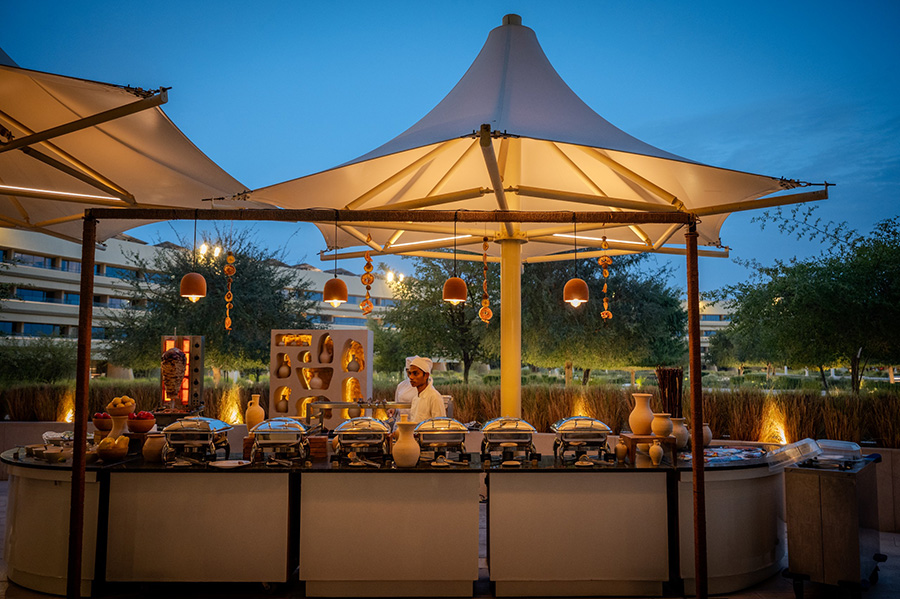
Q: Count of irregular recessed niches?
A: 9